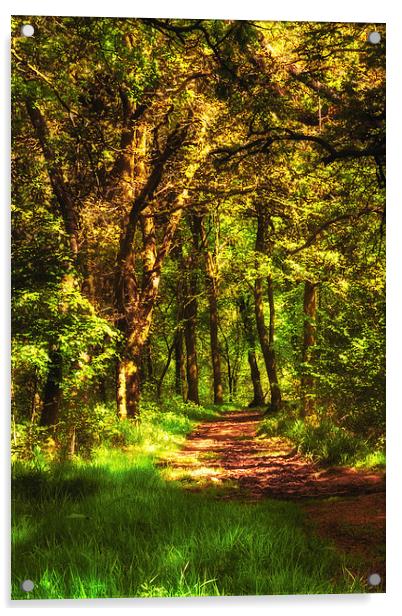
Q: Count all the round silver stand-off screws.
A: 4